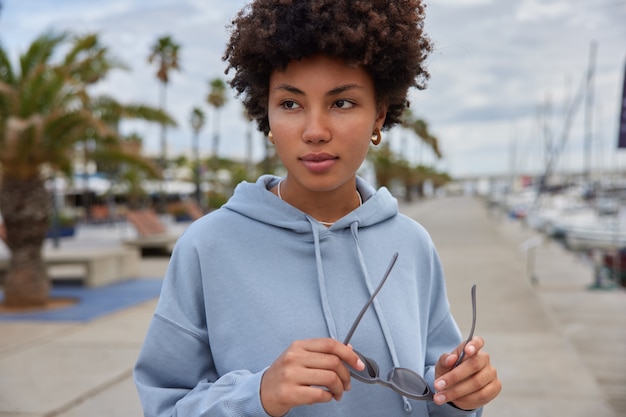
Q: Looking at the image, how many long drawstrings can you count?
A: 2